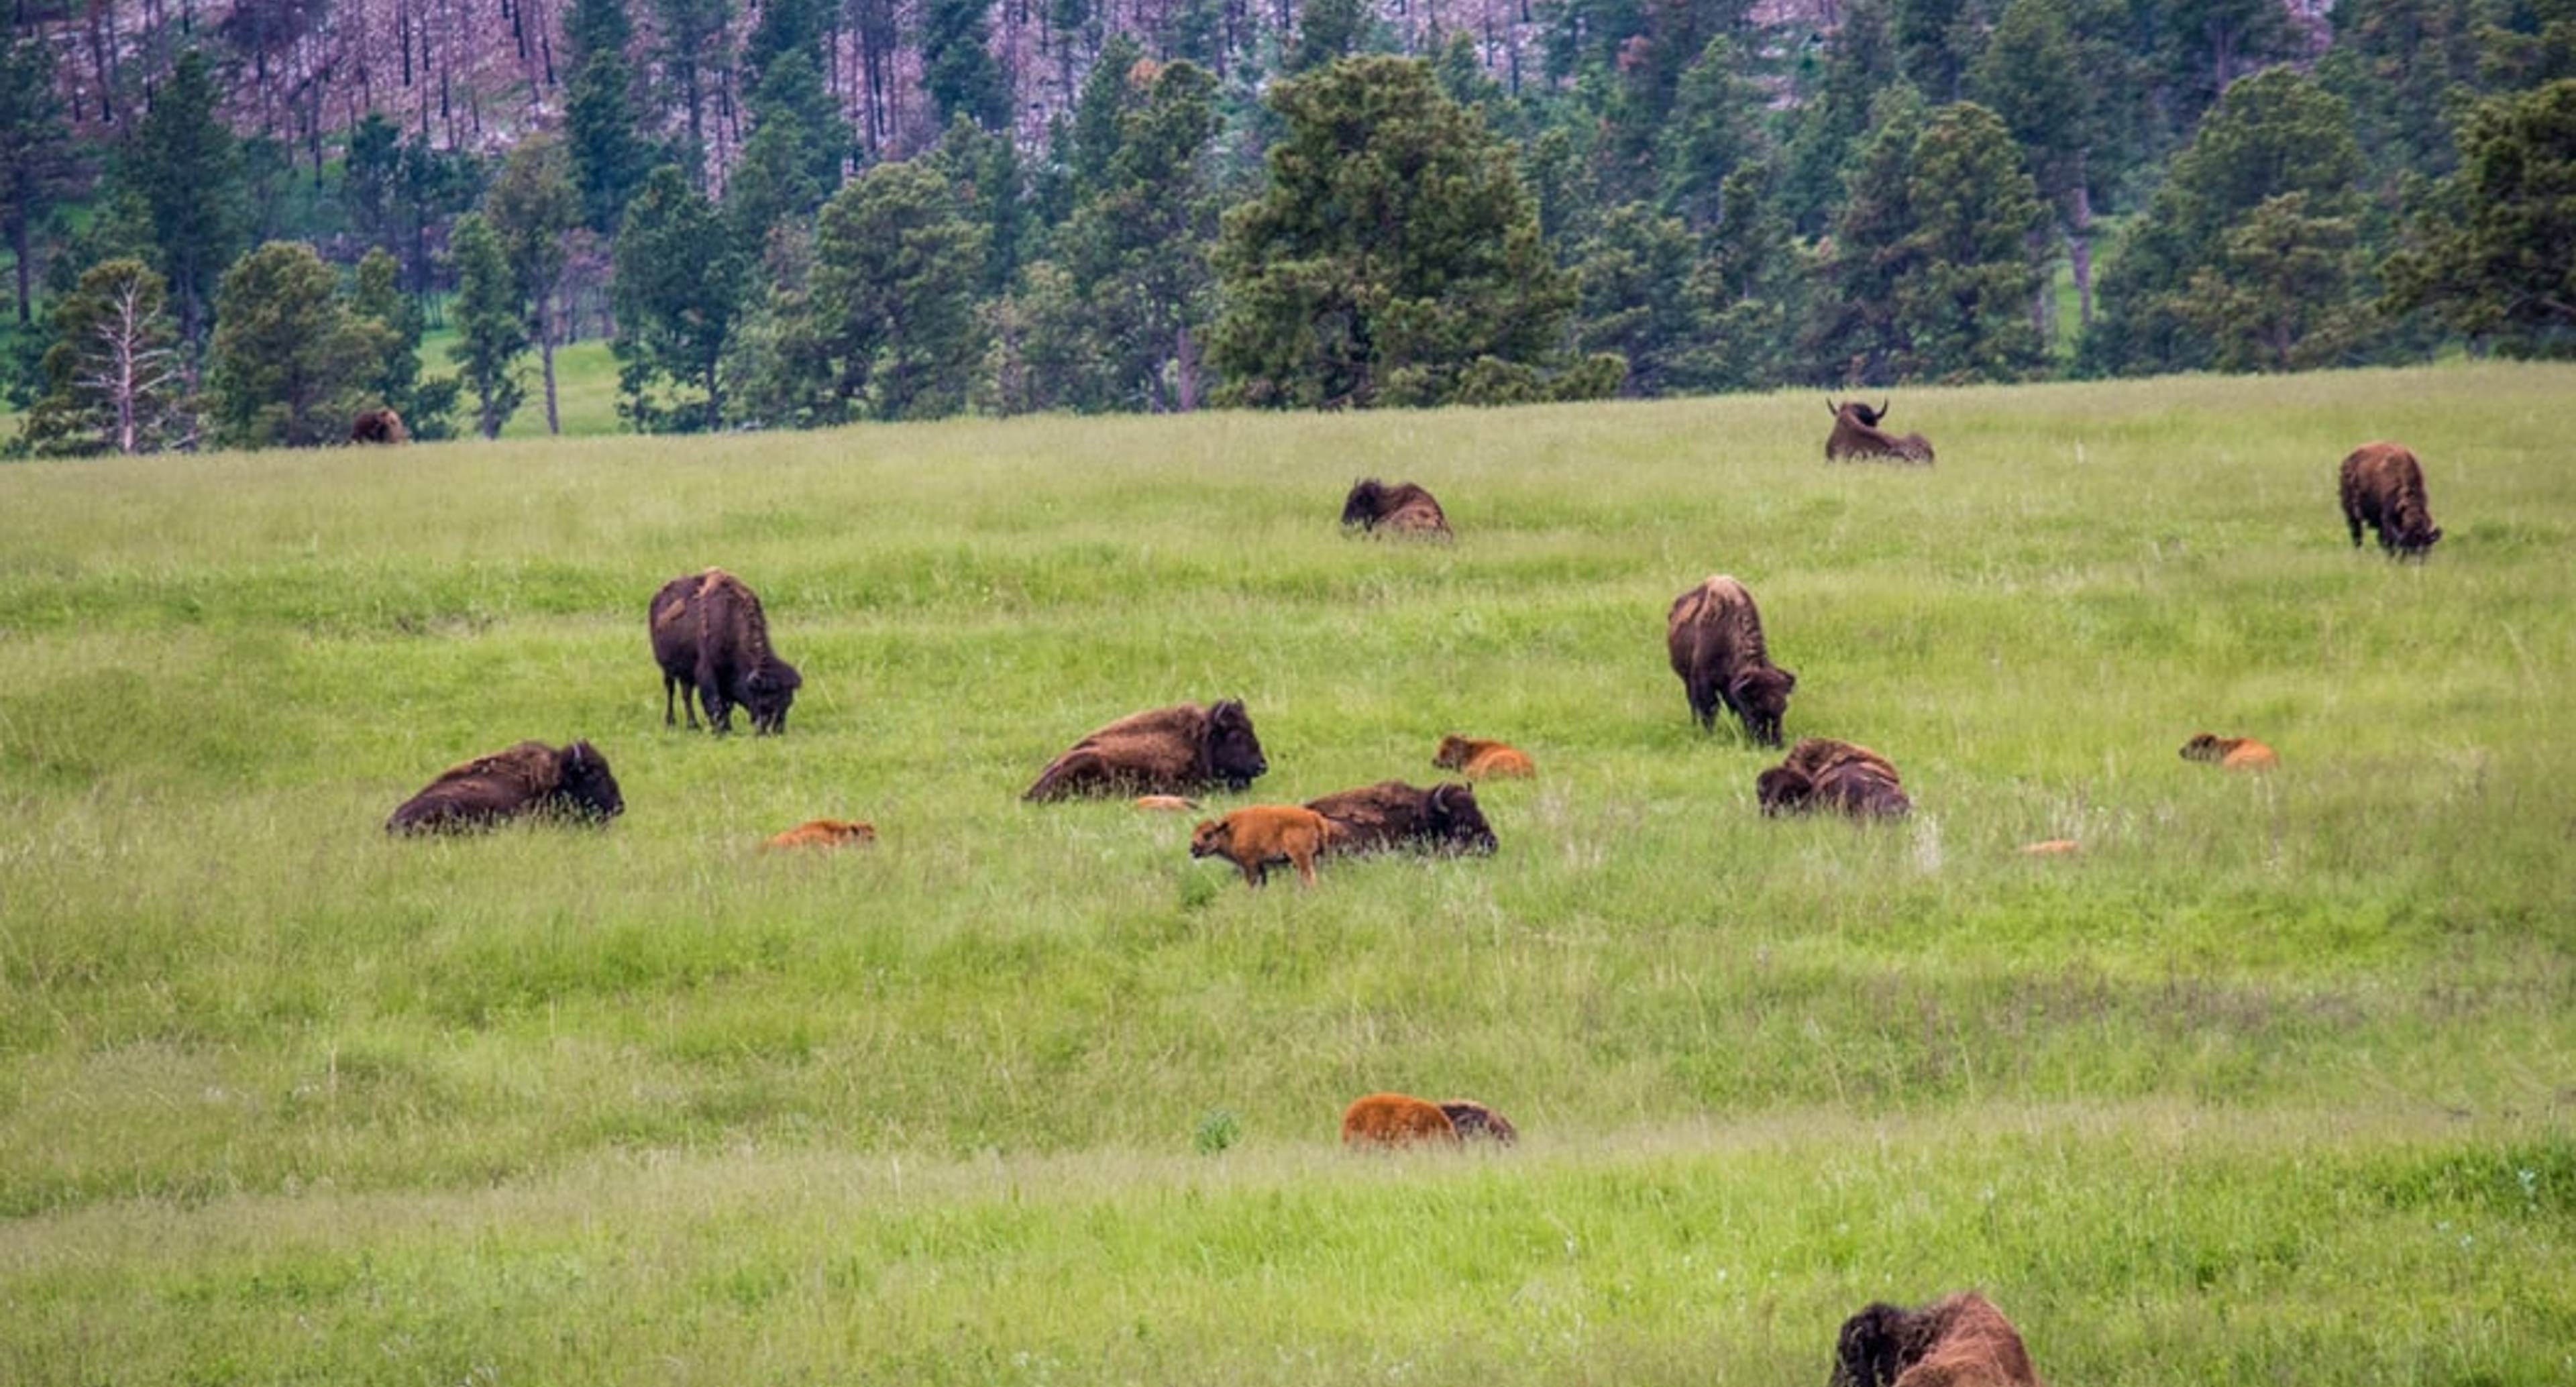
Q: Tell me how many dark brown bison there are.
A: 12